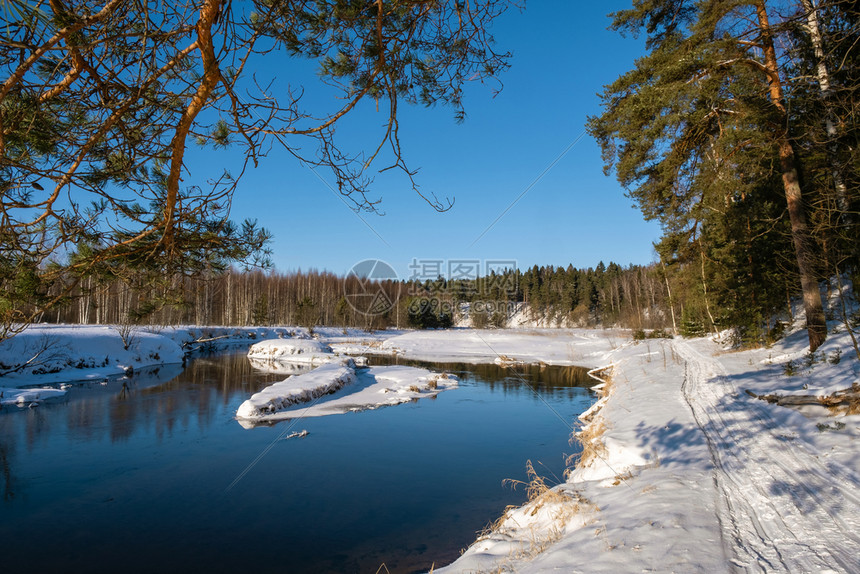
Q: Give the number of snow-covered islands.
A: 2